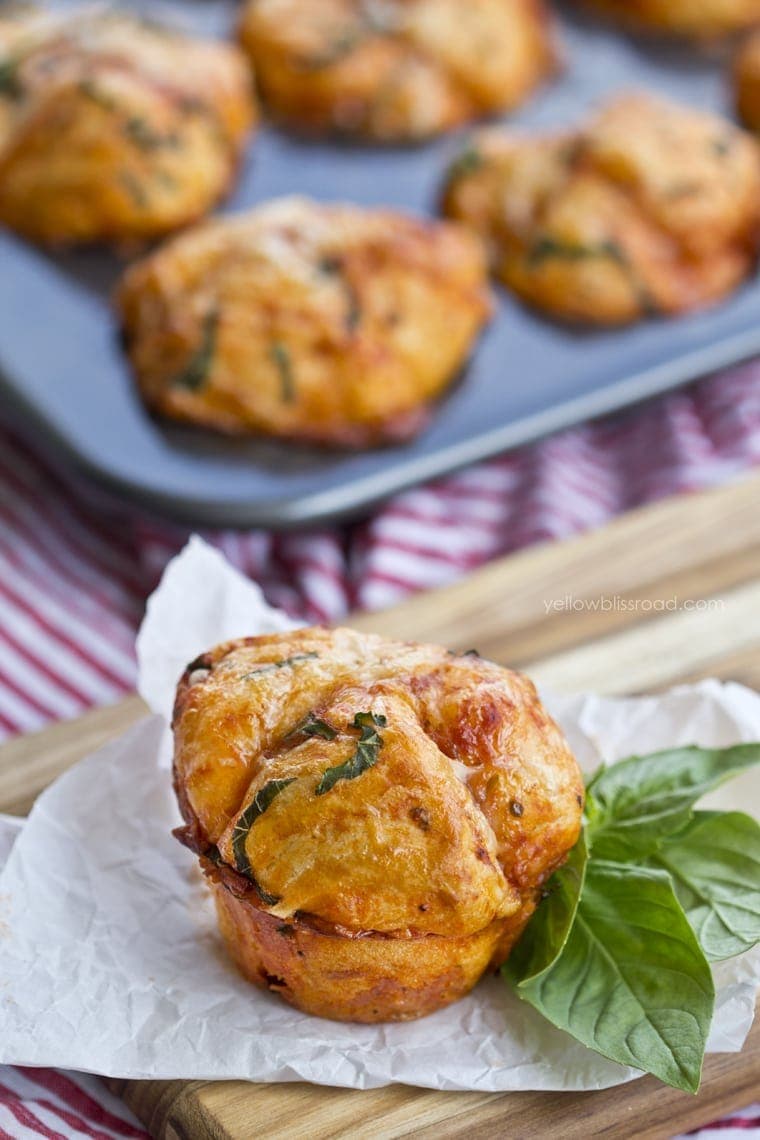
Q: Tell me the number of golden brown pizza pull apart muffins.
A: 7